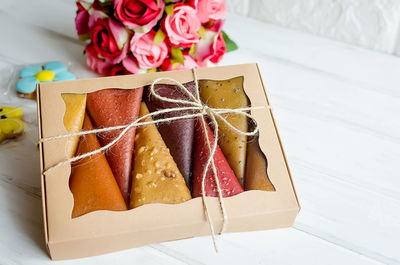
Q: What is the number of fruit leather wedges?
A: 8